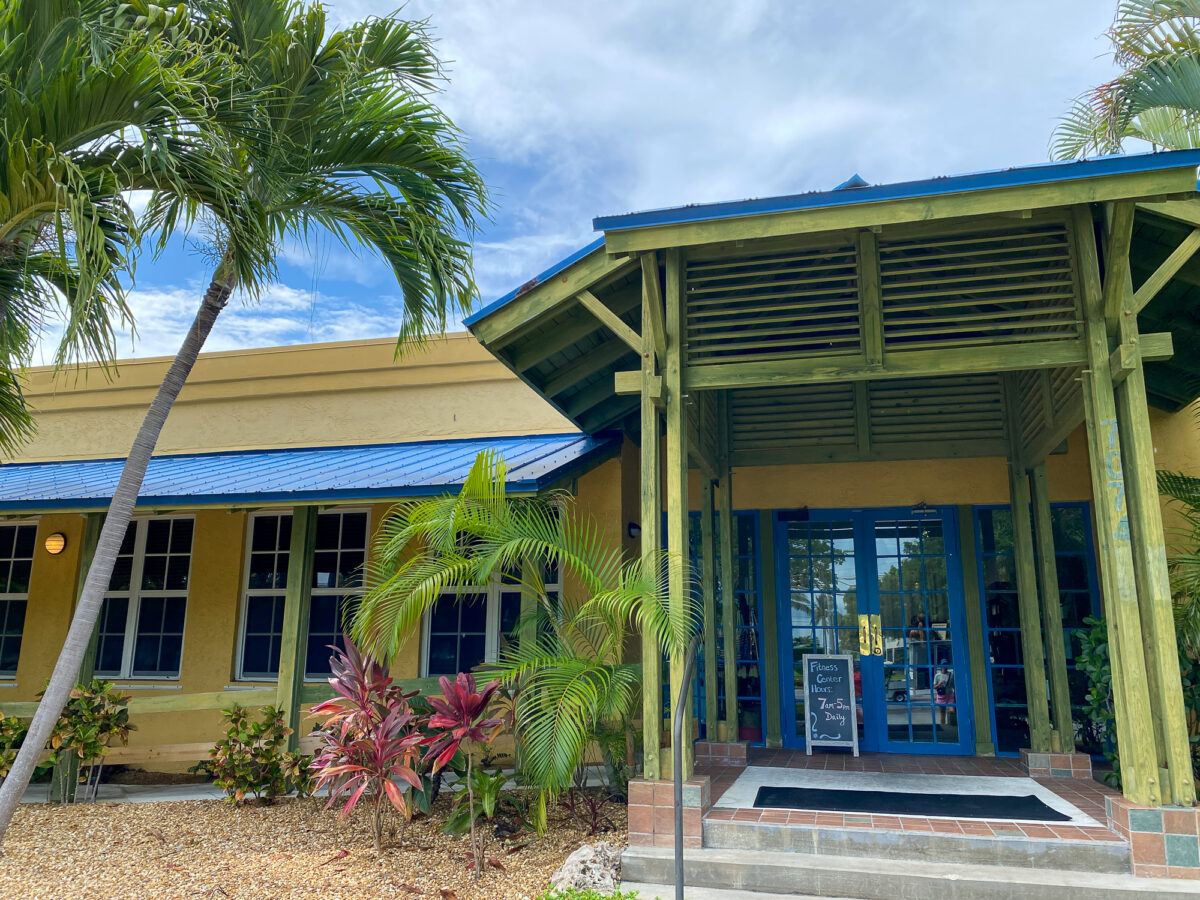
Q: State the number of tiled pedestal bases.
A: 4